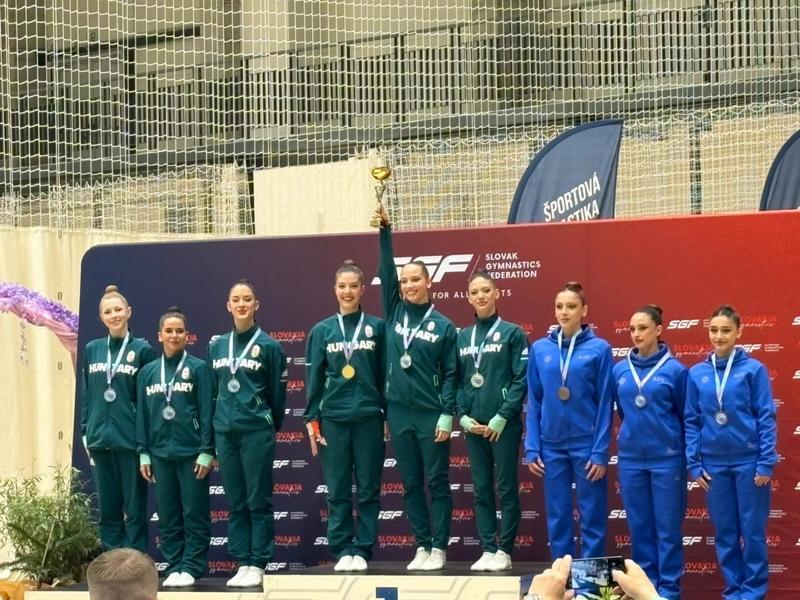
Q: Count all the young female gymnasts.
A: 9